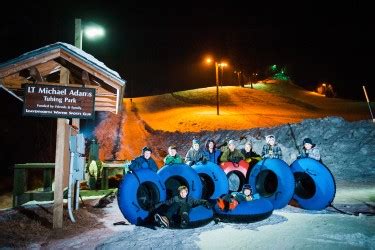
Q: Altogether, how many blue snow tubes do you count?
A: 7